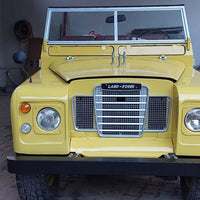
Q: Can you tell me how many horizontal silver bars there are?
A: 6